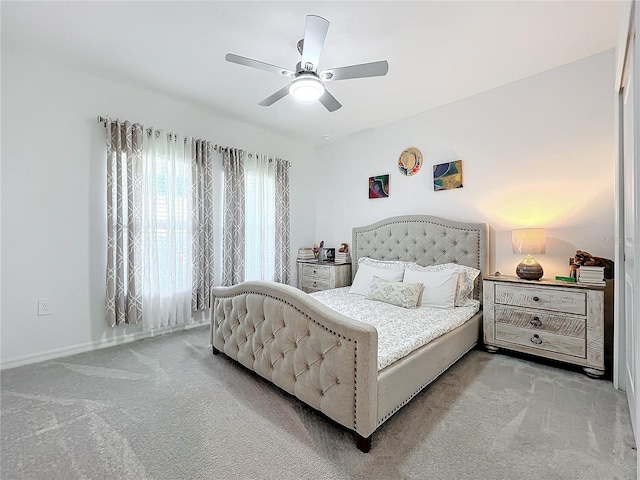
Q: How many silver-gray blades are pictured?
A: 5